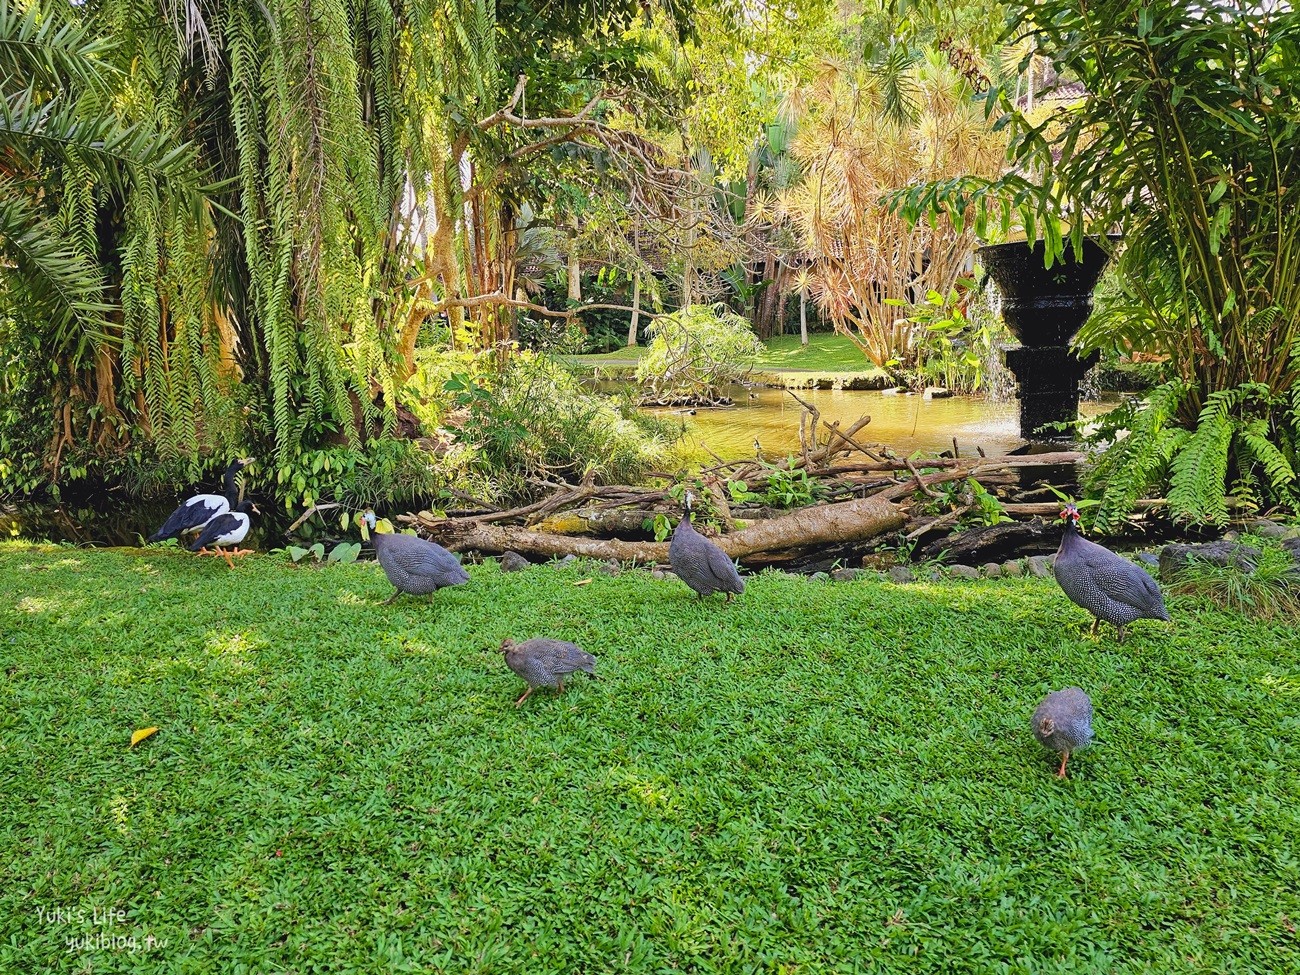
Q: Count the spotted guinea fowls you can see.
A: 5